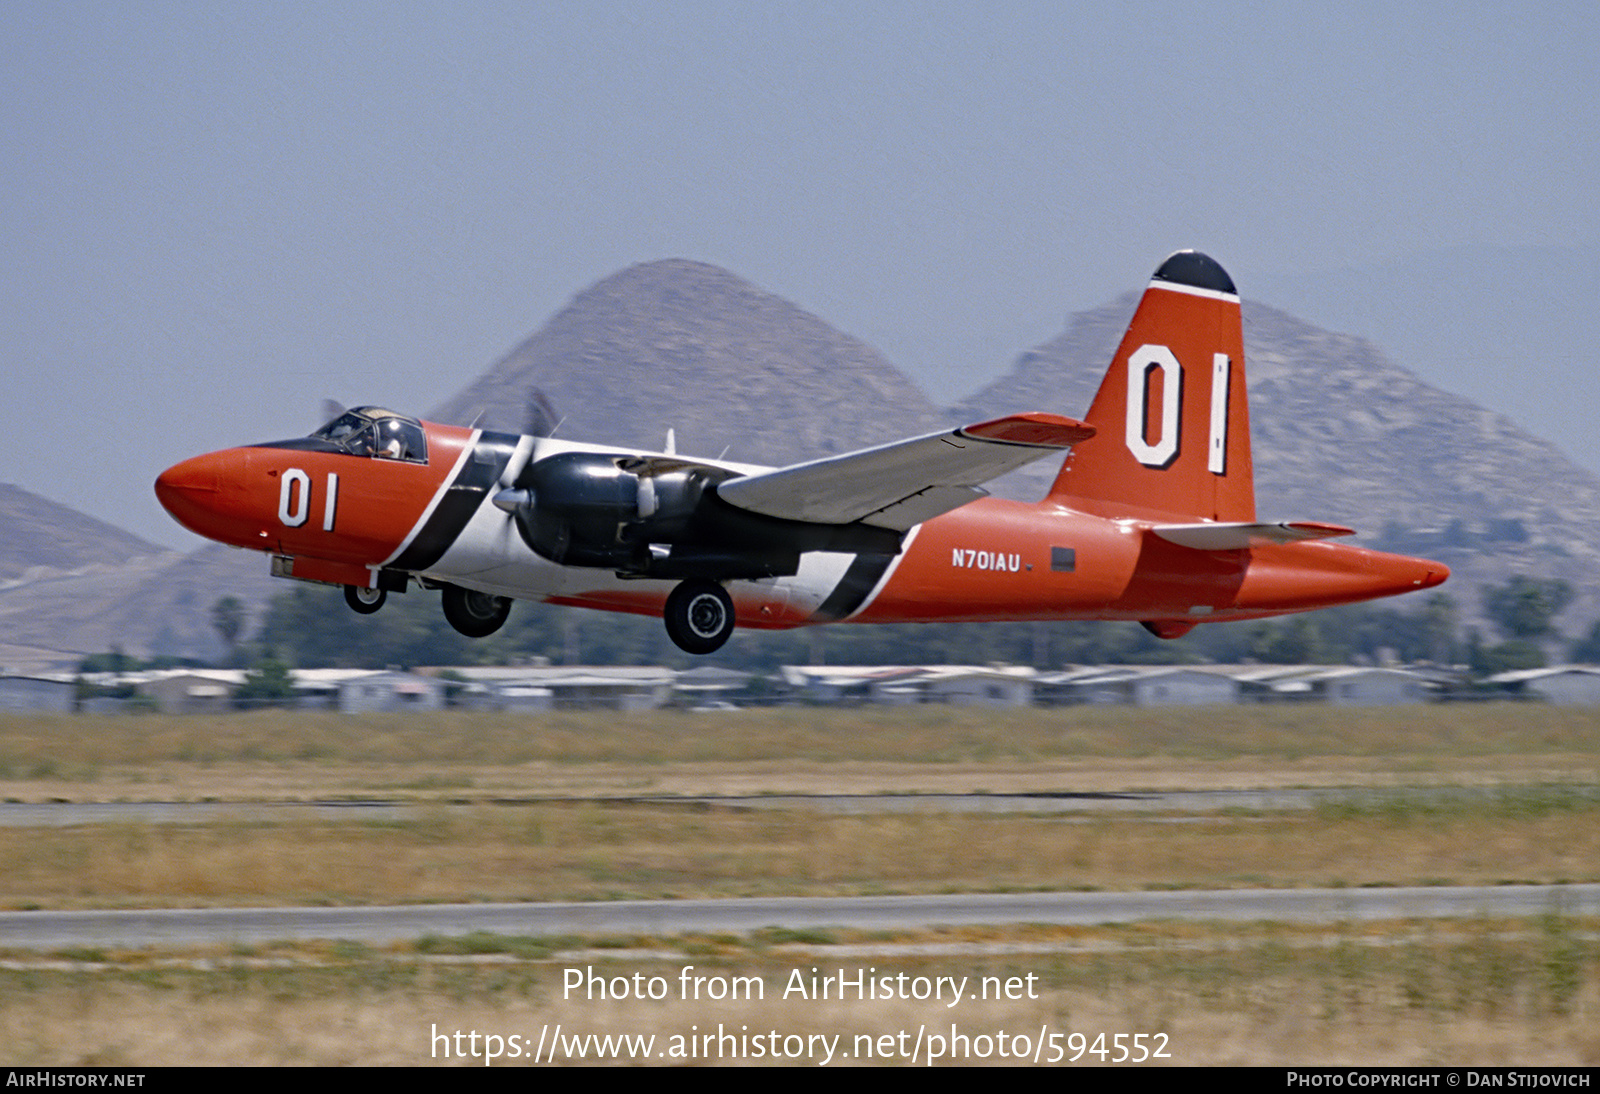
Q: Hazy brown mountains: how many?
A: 3